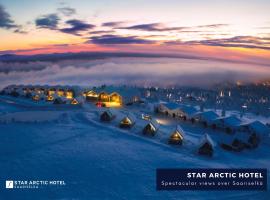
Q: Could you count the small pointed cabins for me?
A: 5